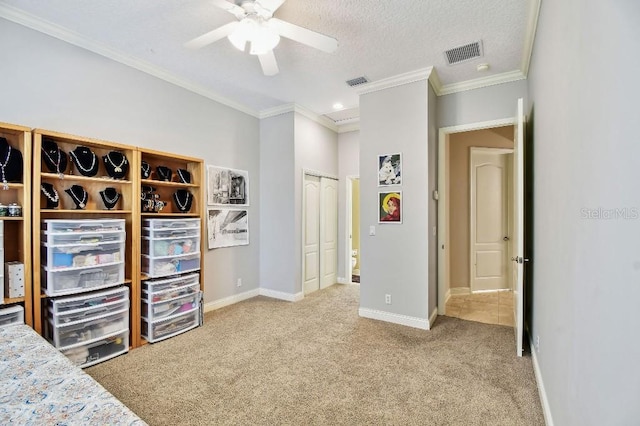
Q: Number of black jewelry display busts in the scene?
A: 11